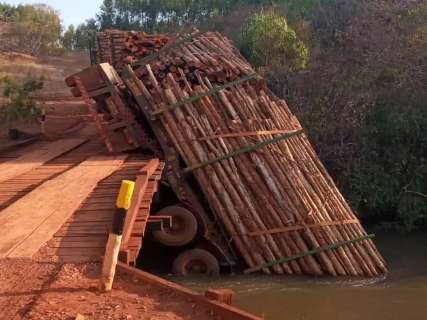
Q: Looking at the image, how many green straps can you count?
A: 3